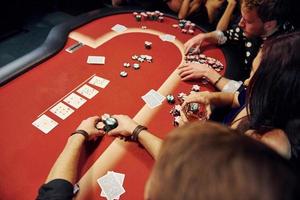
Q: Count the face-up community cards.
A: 5